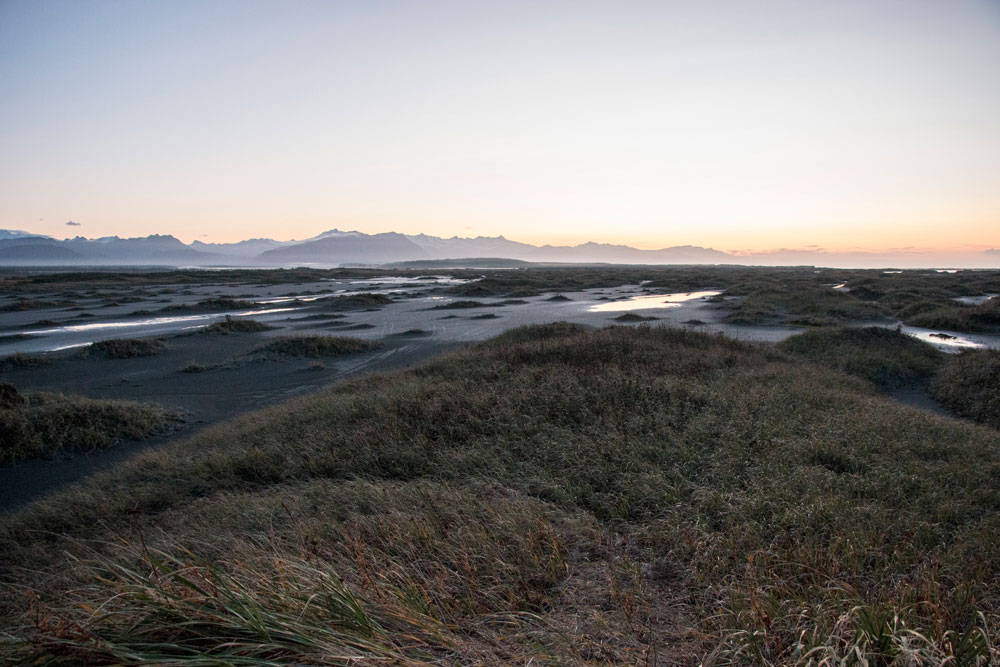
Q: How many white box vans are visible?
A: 0